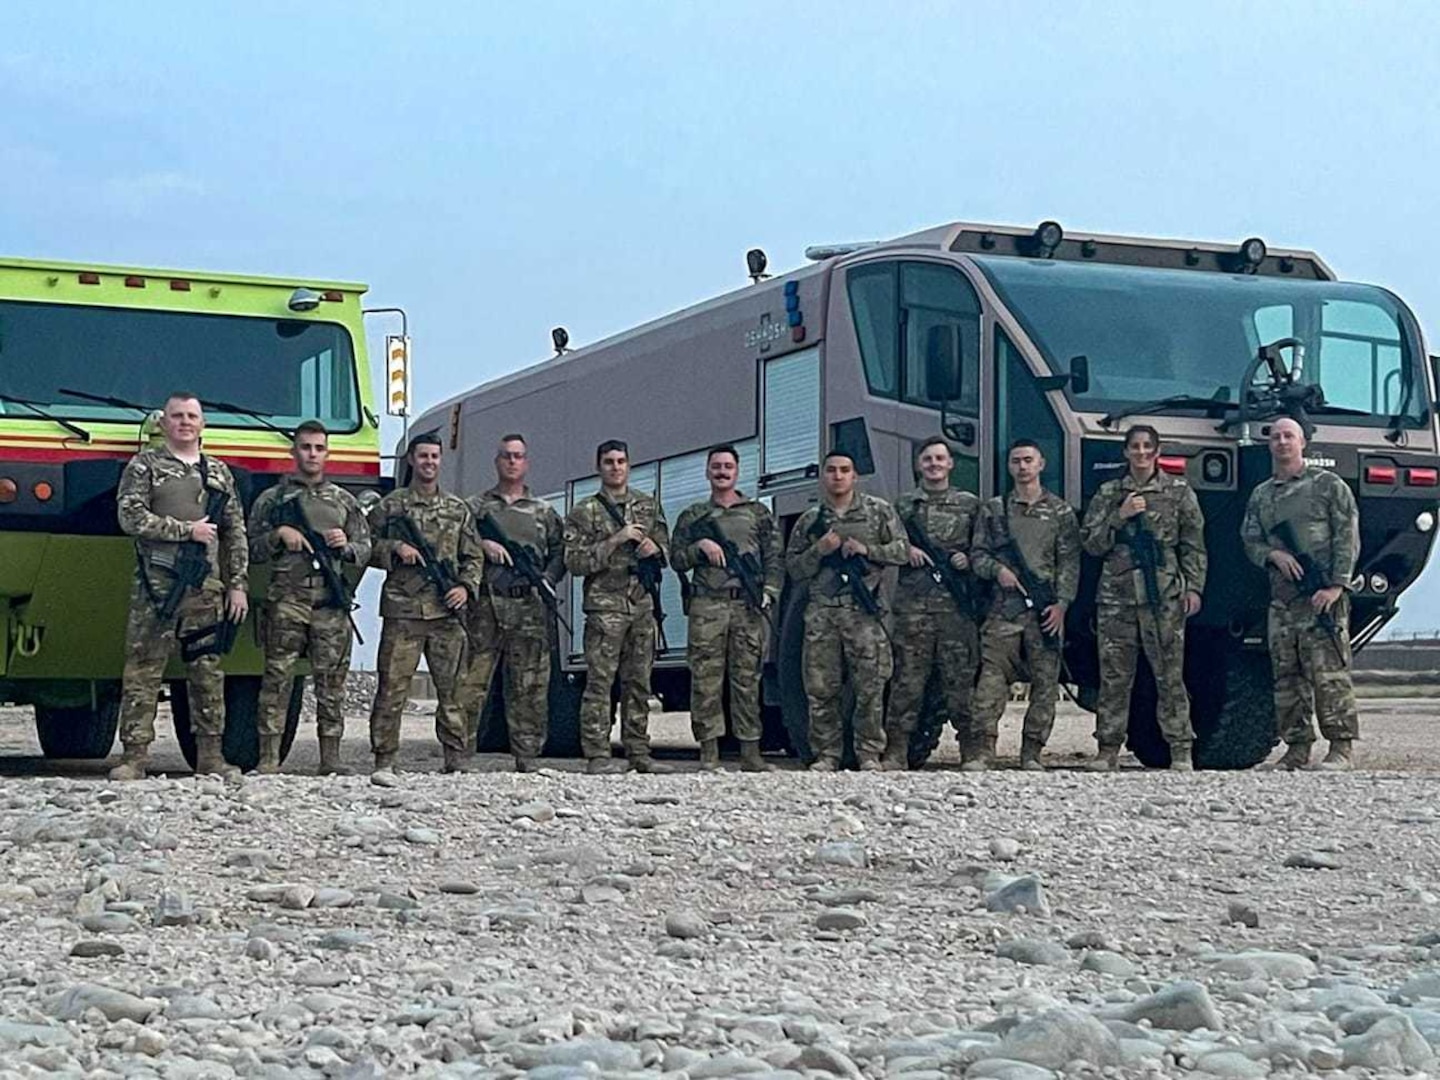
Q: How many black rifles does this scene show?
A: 11